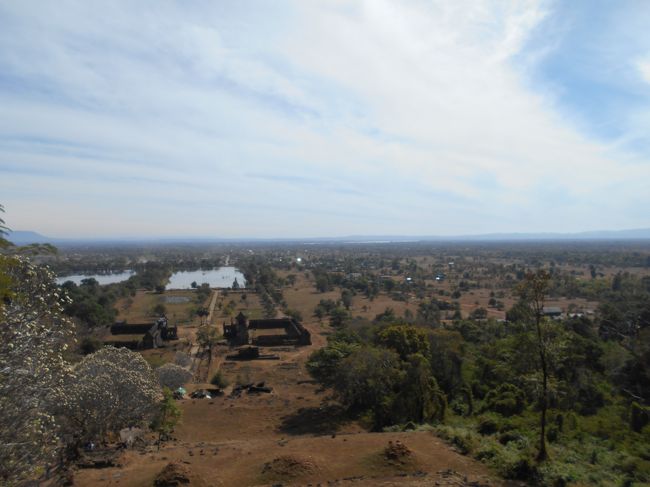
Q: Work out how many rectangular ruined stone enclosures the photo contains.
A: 2